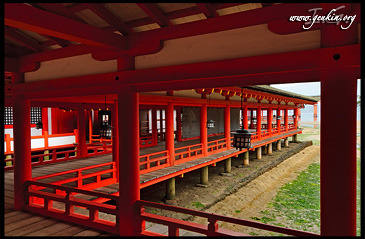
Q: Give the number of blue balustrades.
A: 0